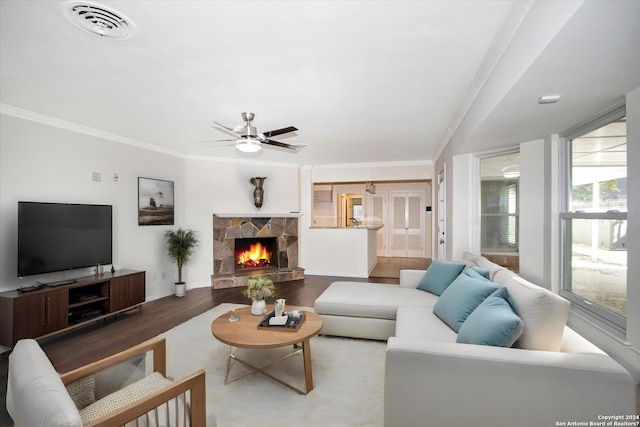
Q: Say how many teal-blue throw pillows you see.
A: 4